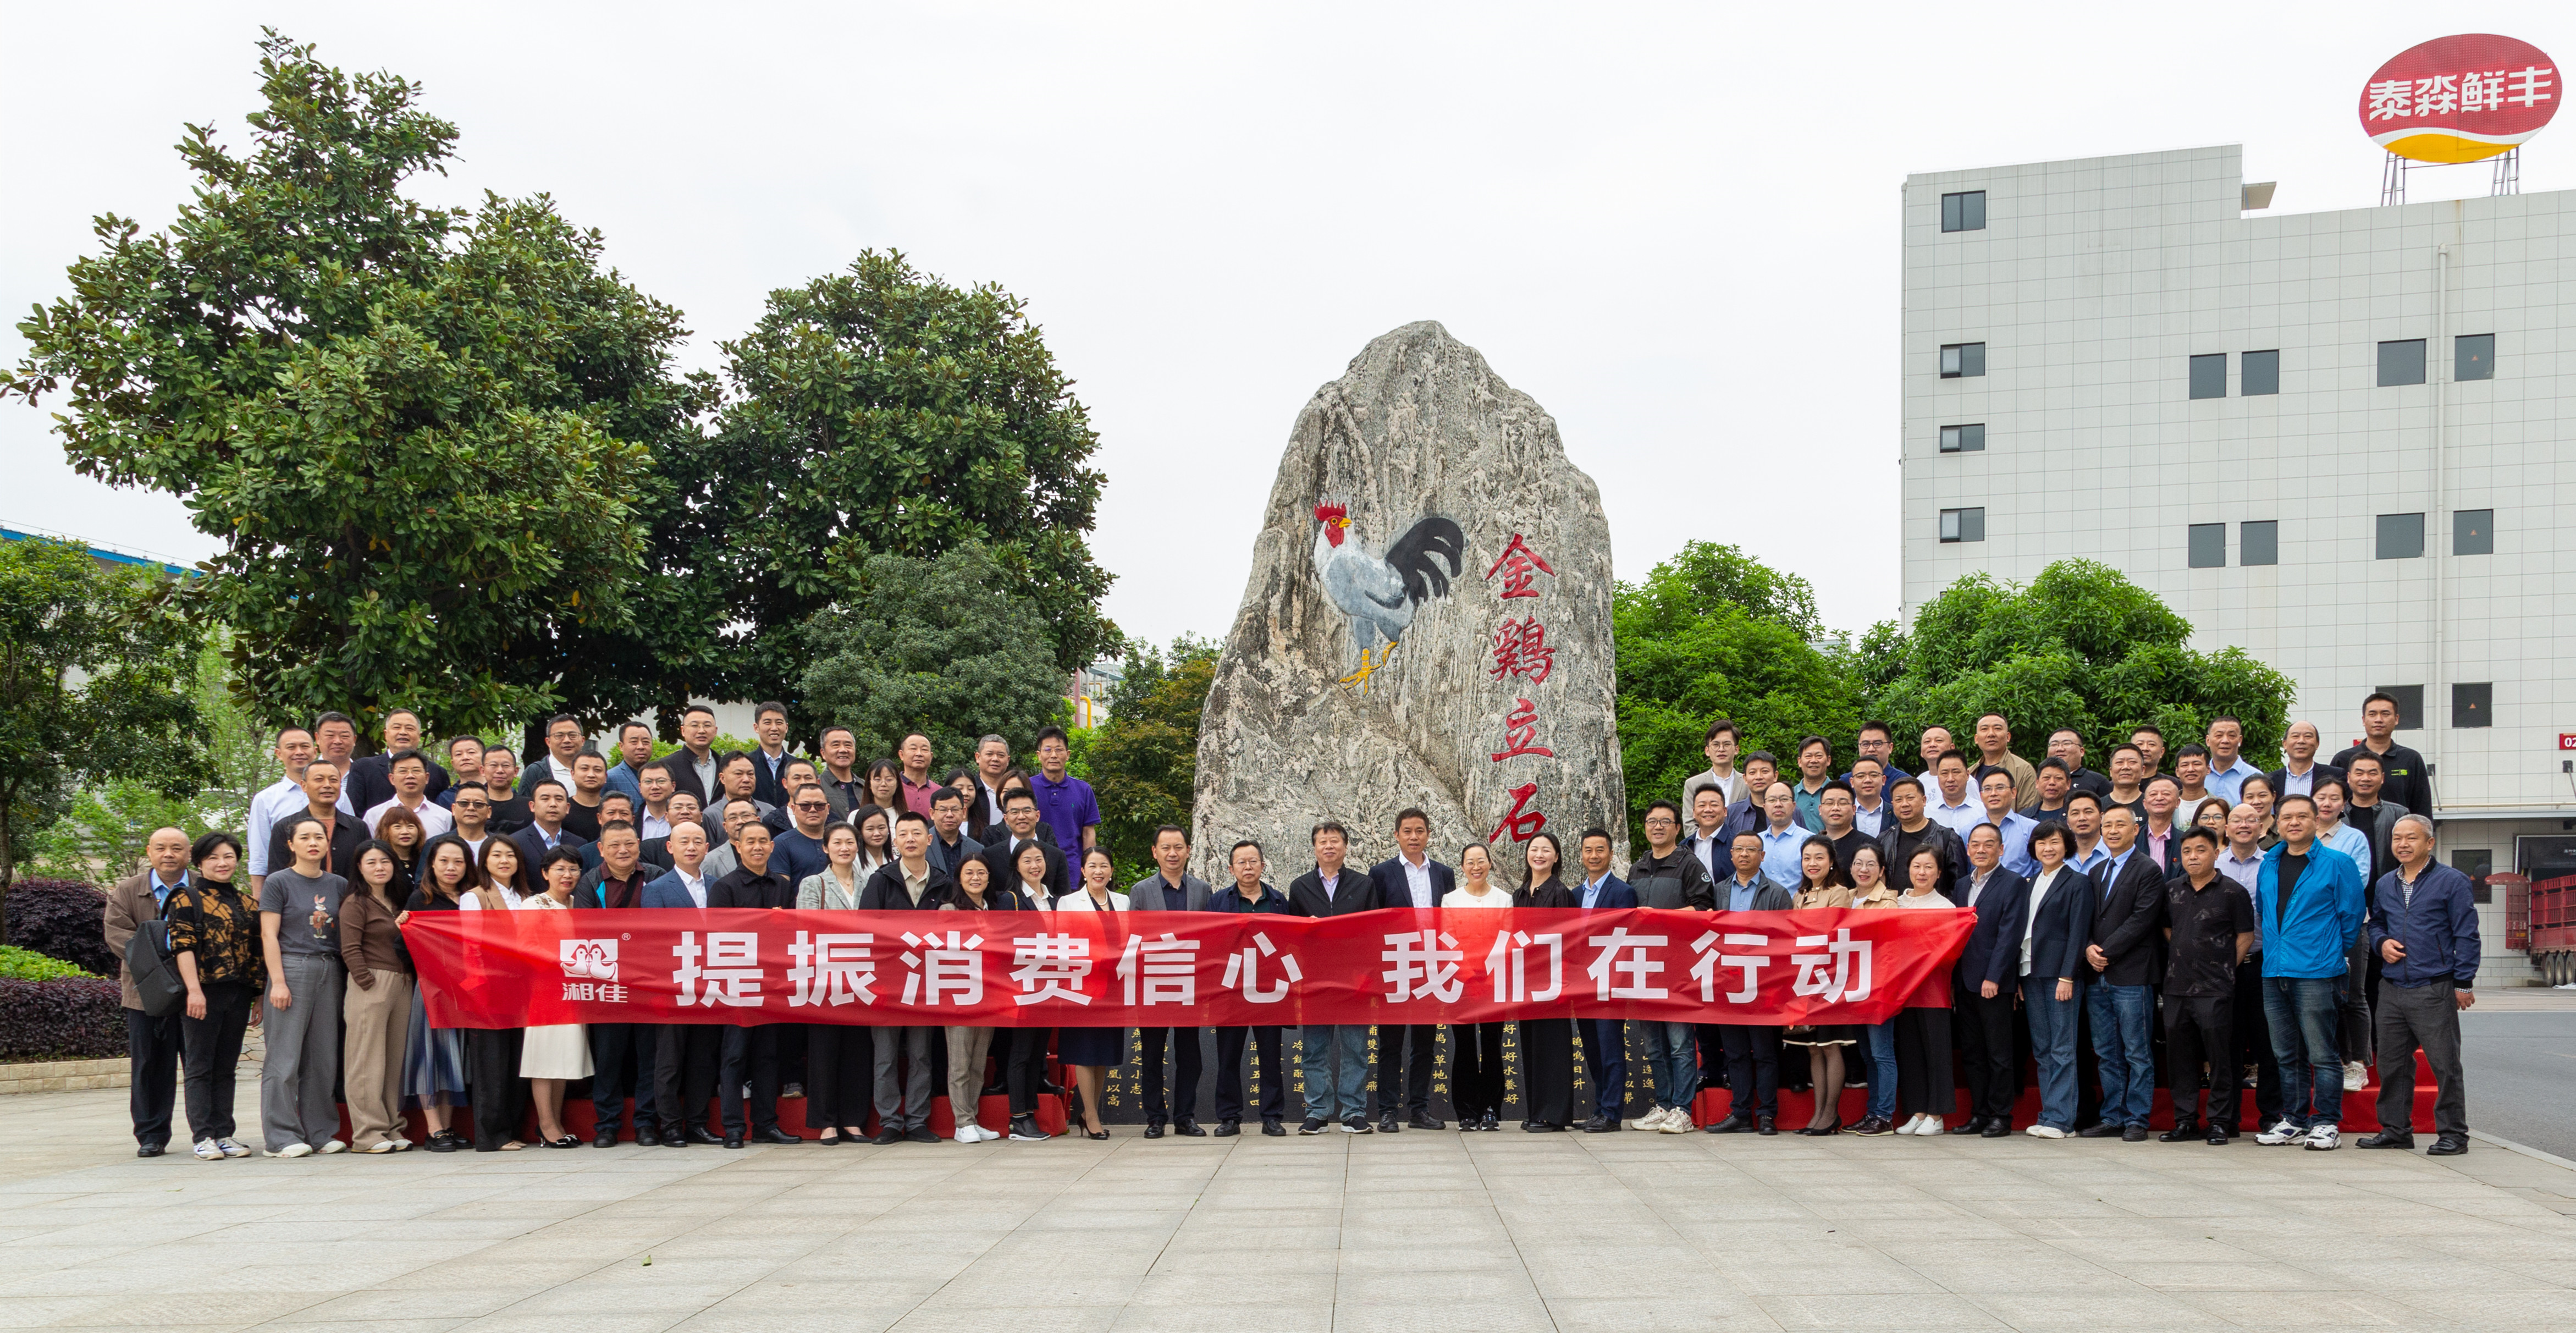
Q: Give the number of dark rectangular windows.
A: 15